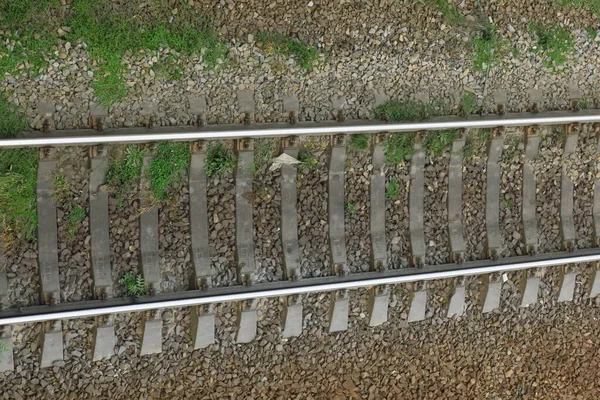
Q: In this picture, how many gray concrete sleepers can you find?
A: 15